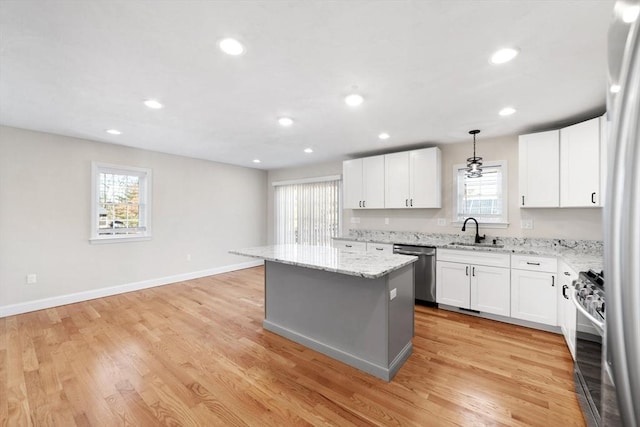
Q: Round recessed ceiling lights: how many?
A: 10